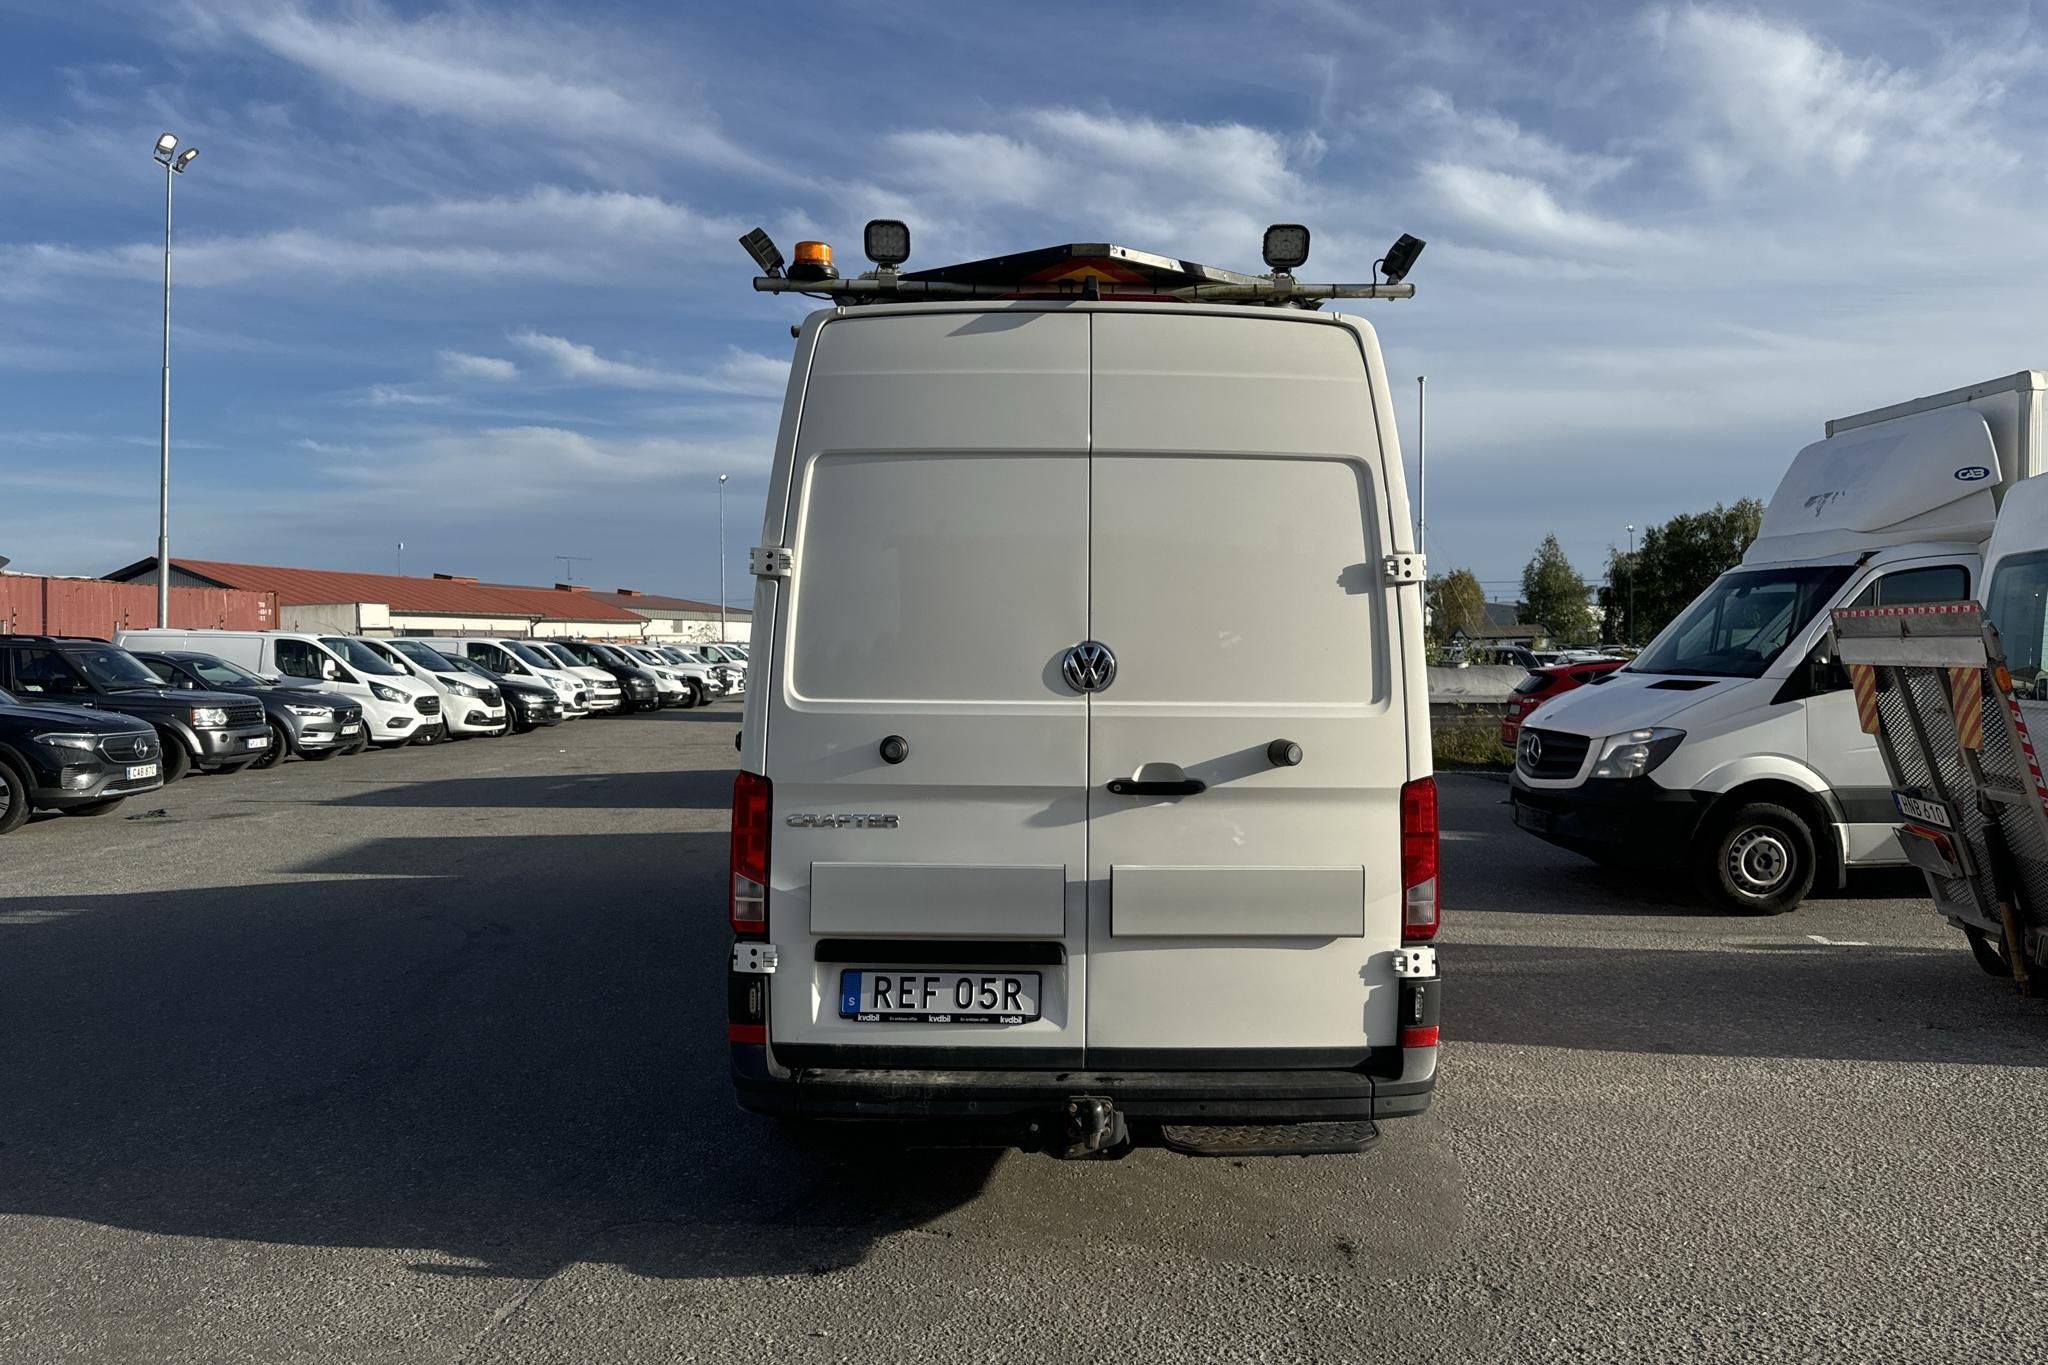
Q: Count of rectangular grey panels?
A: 2